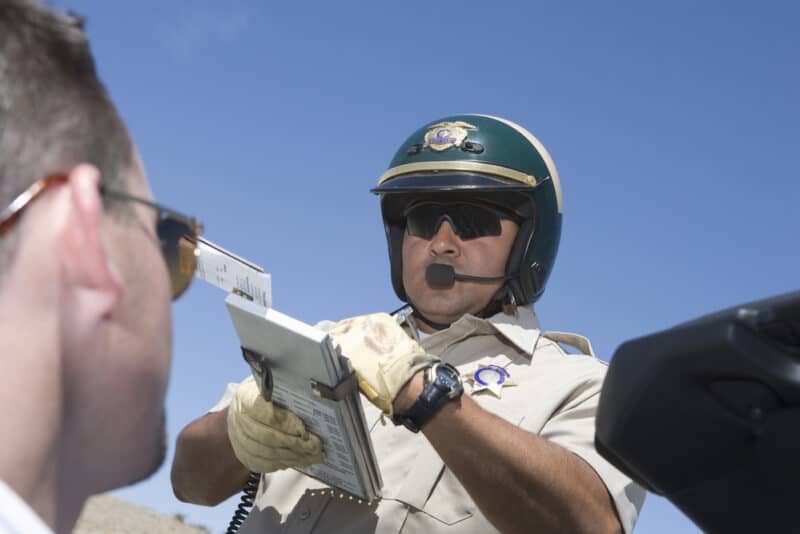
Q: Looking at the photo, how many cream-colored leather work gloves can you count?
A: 2